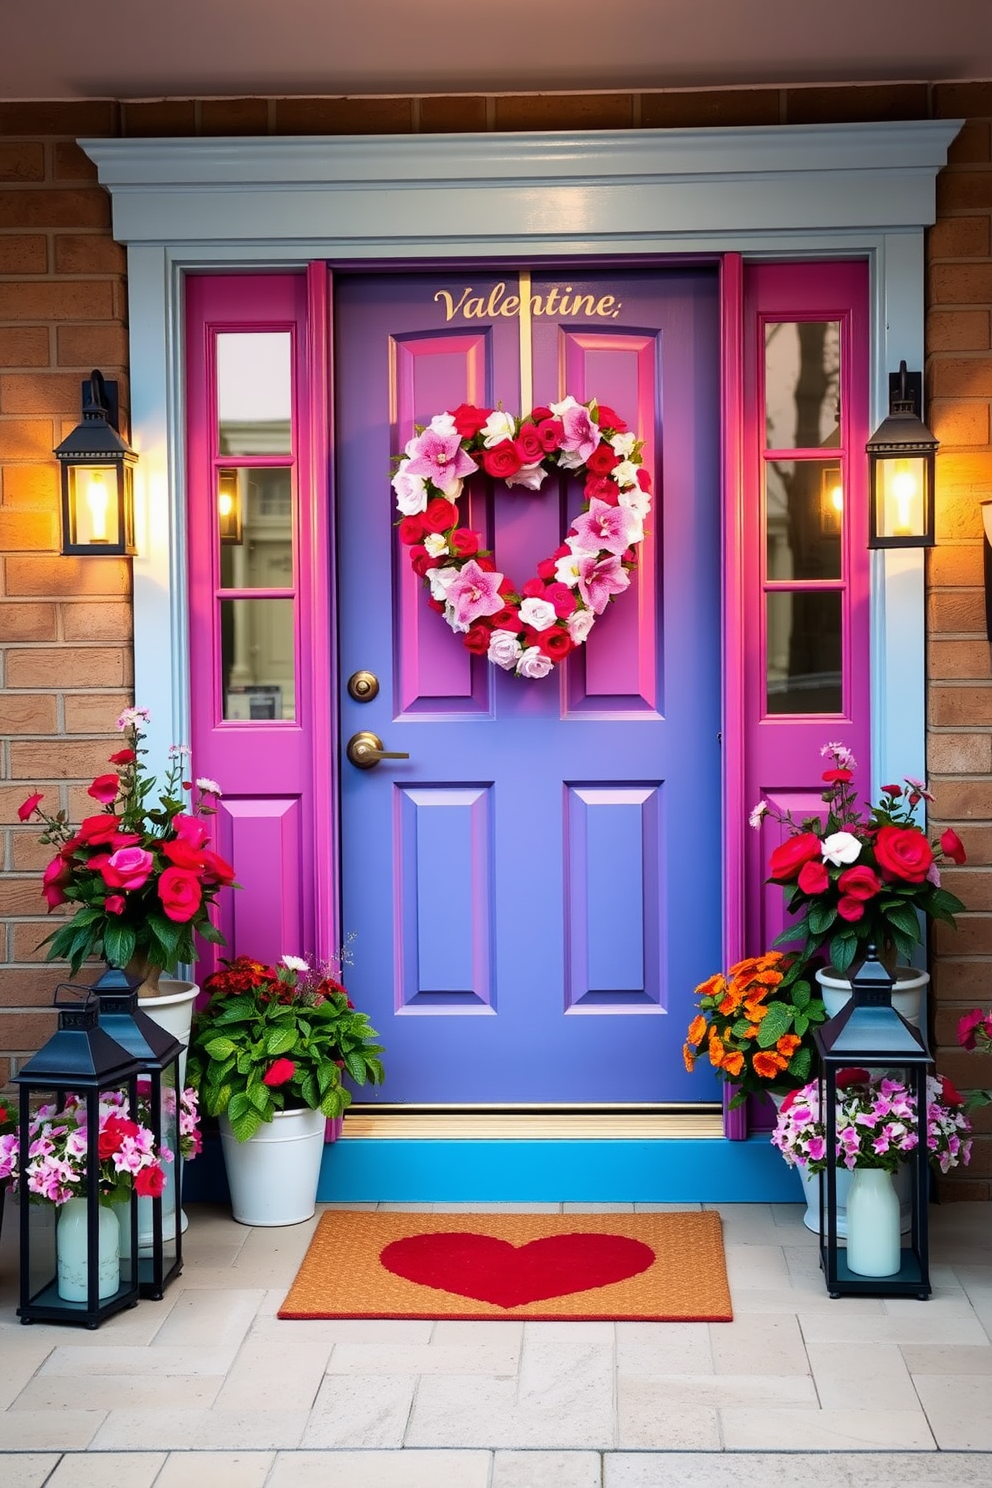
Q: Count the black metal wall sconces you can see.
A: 2